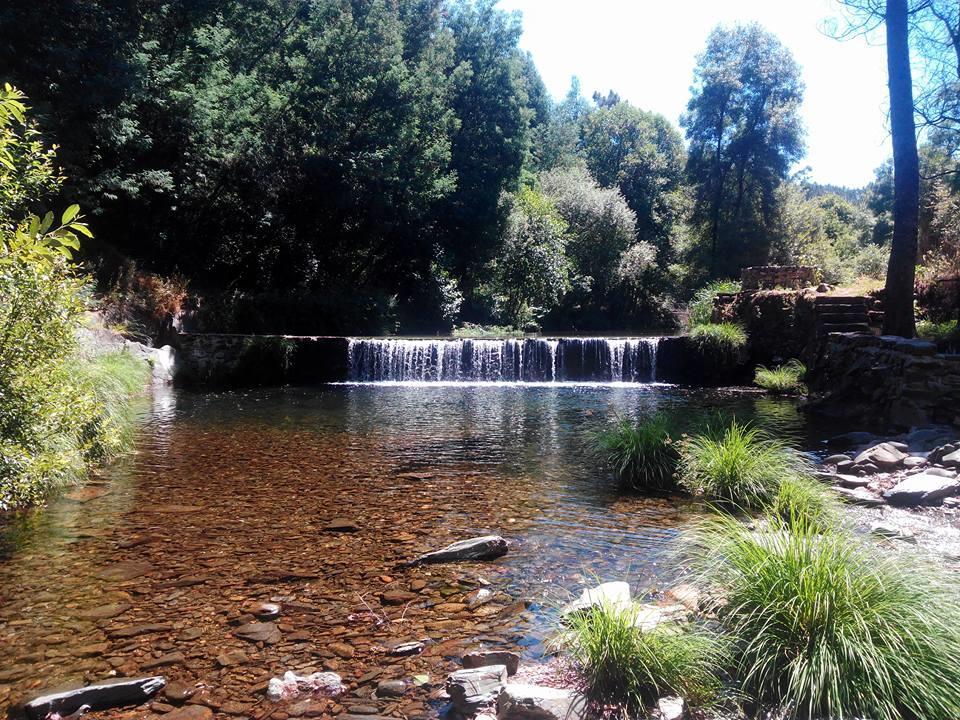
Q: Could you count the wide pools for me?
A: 1